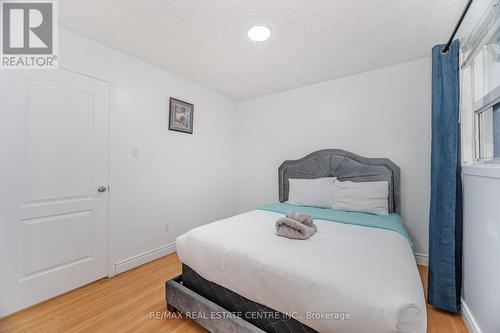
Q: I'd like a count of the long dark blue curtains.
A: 1